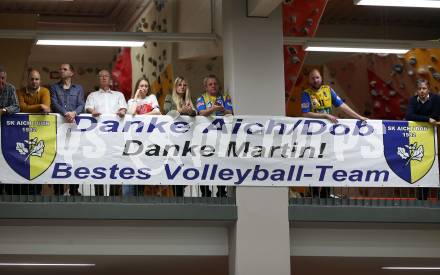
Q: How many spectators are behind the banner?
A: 9